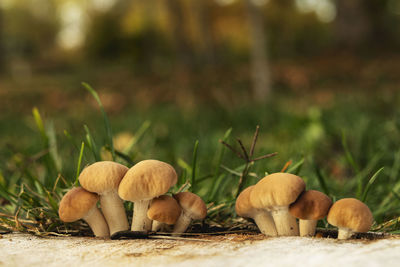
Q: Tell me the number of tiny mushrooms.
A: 9